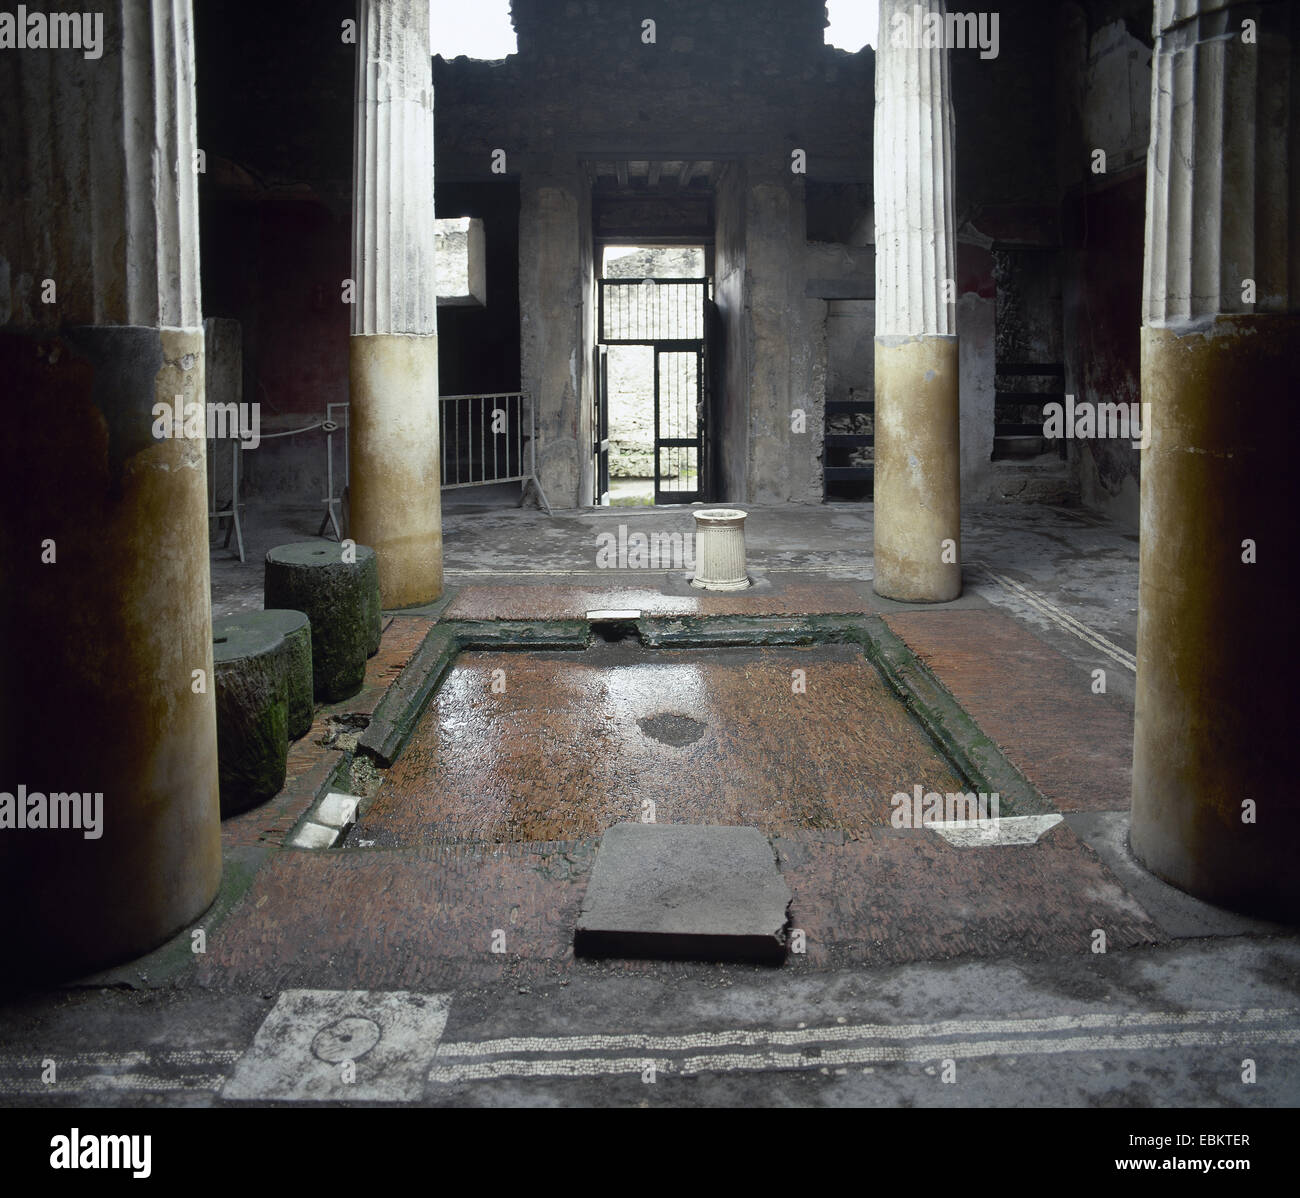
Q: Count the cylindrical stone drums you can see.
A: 4